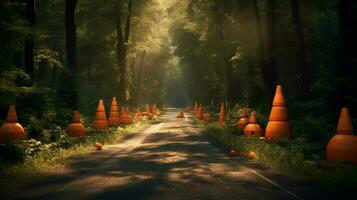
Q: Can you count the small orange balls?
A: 3